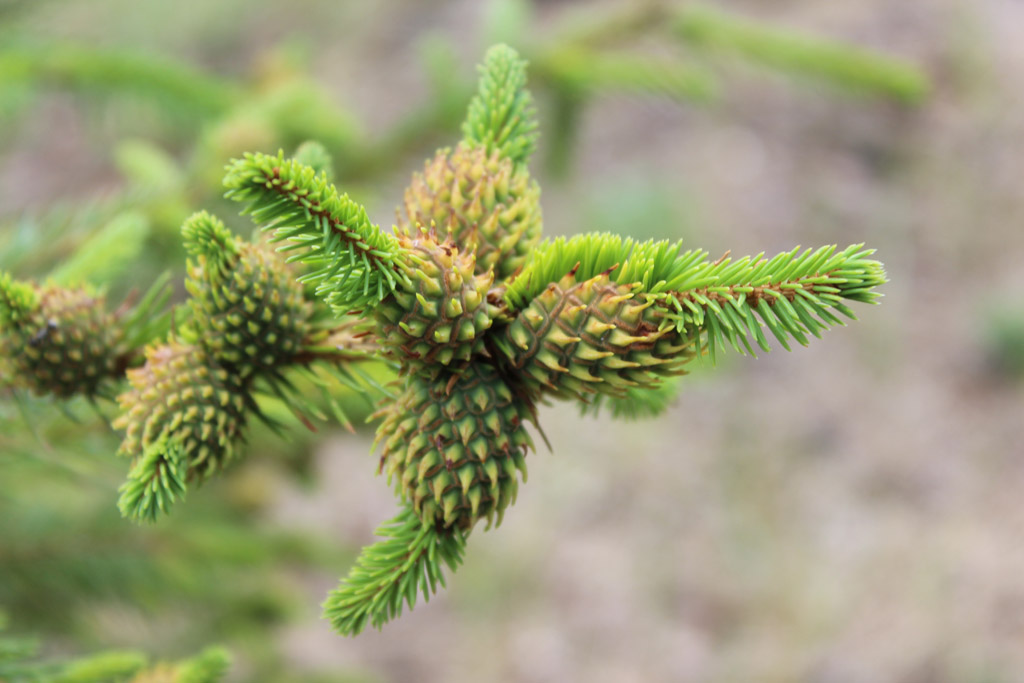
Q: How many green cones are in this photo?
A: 7